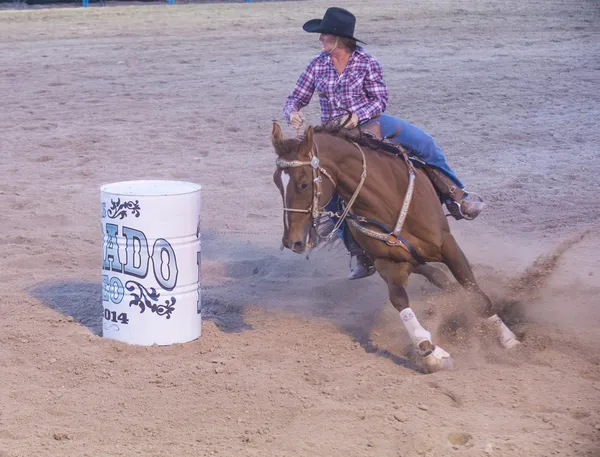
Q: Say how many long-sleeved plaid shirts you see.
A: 1